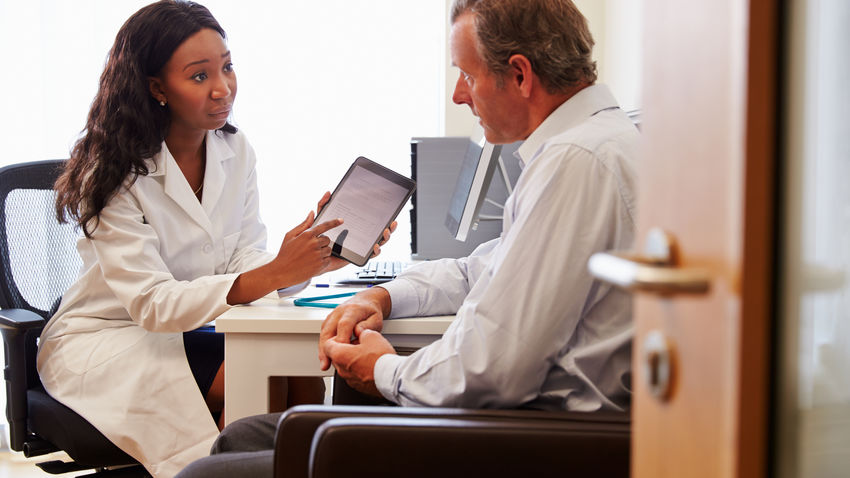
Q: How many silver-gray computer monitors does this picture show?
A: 1